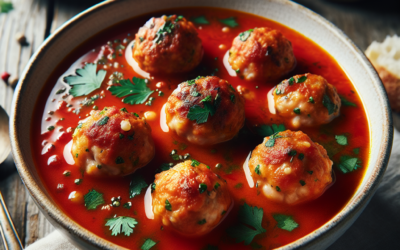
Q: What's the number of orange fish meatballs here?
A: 7